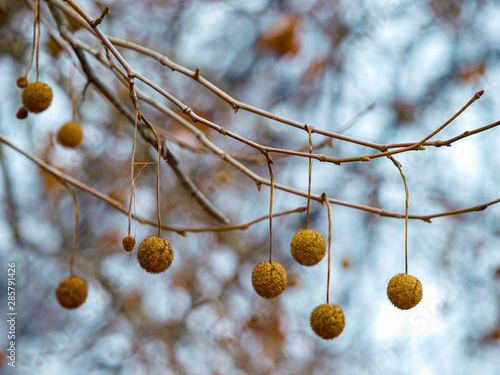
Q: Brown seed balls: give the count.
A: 11